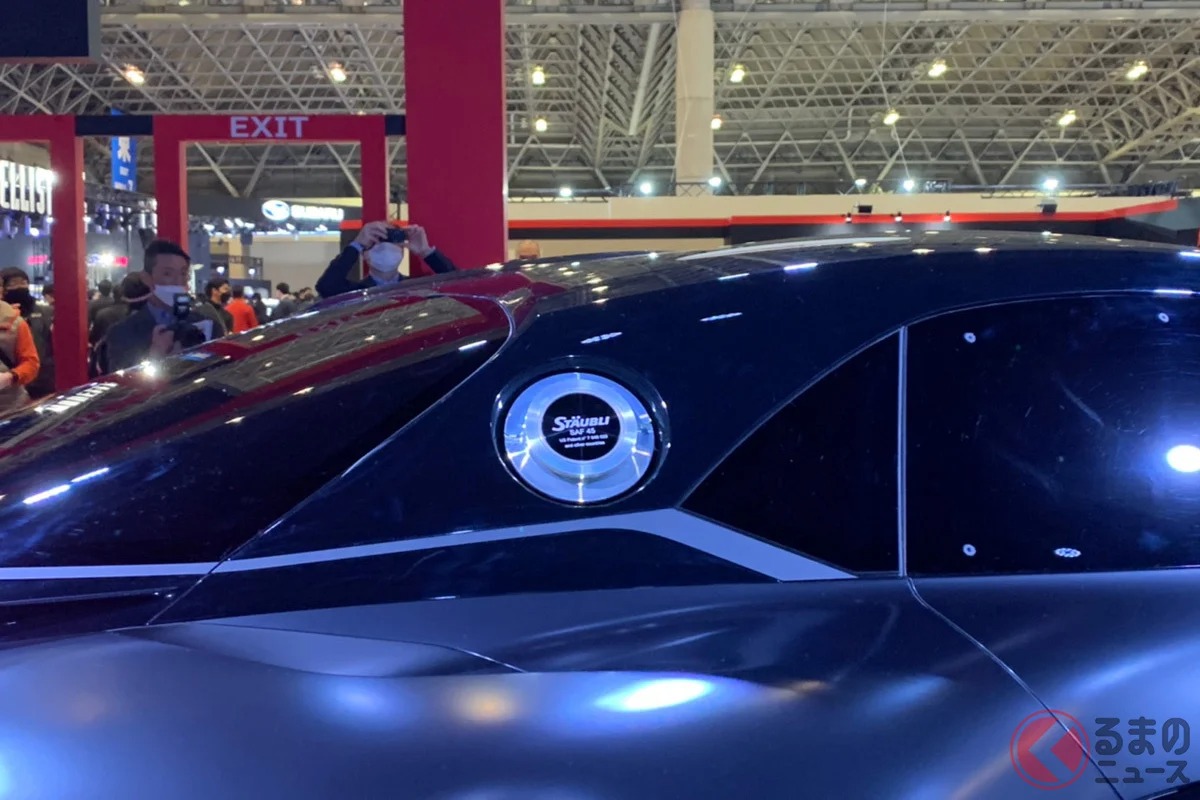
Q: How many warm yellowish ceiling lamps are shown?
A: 10